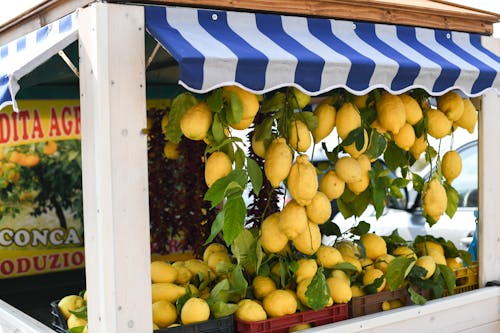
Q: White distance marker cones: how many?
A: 0